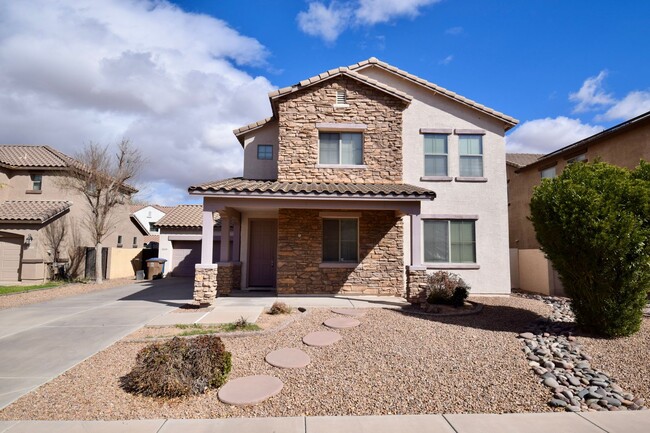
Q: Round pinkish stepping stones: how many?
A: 5